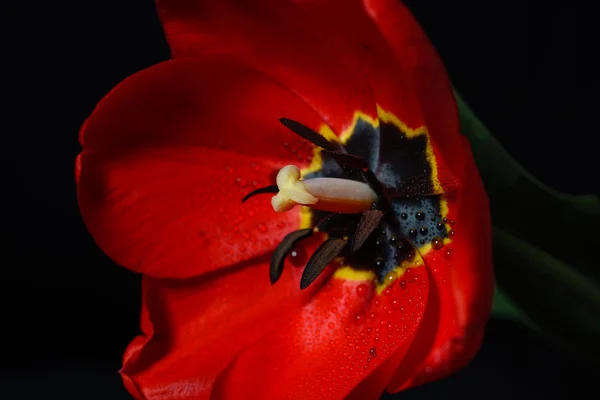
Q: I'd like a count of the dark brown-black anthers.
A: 6